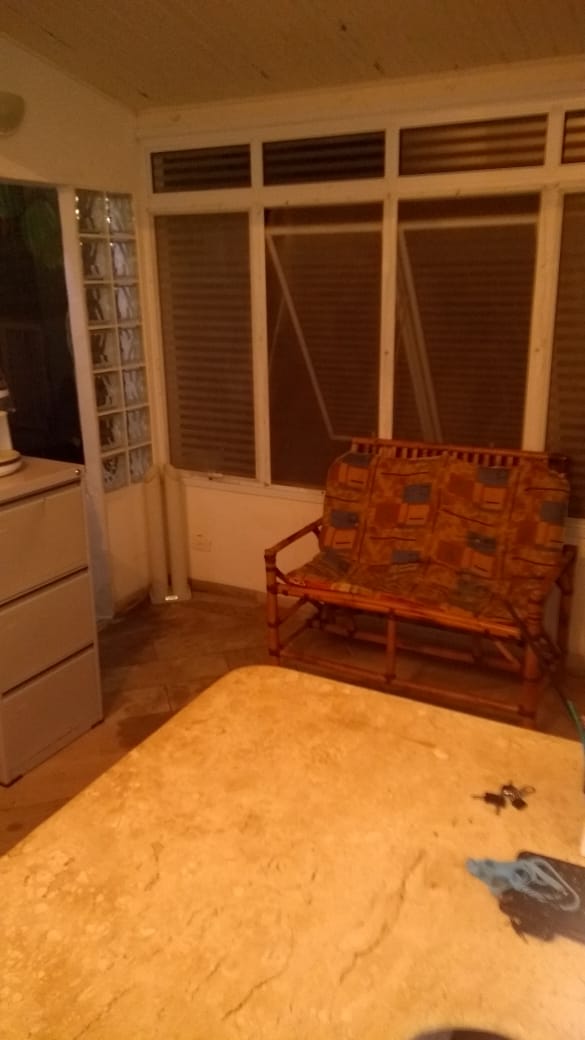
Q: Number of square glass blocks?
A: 14